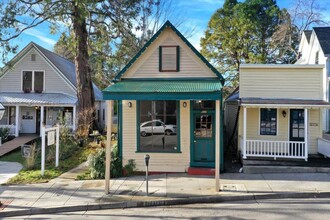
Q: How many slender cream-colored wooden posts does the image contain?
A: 2